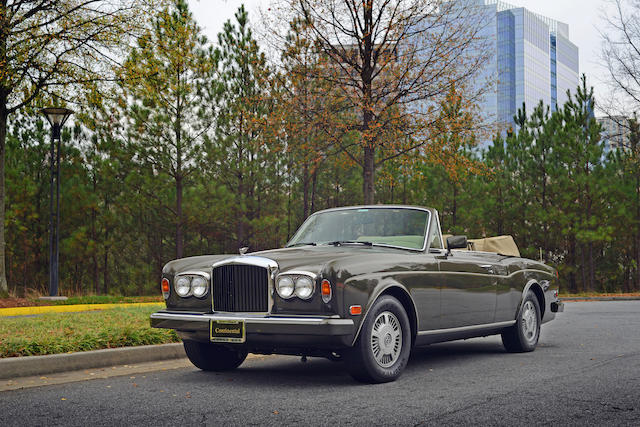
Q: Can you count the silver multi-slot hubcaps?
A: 2